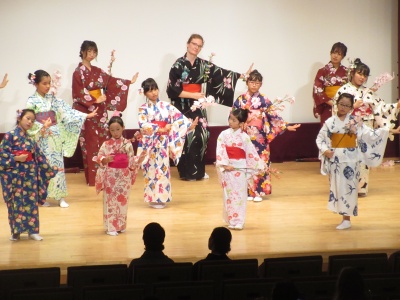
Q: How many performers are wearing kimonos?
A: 11